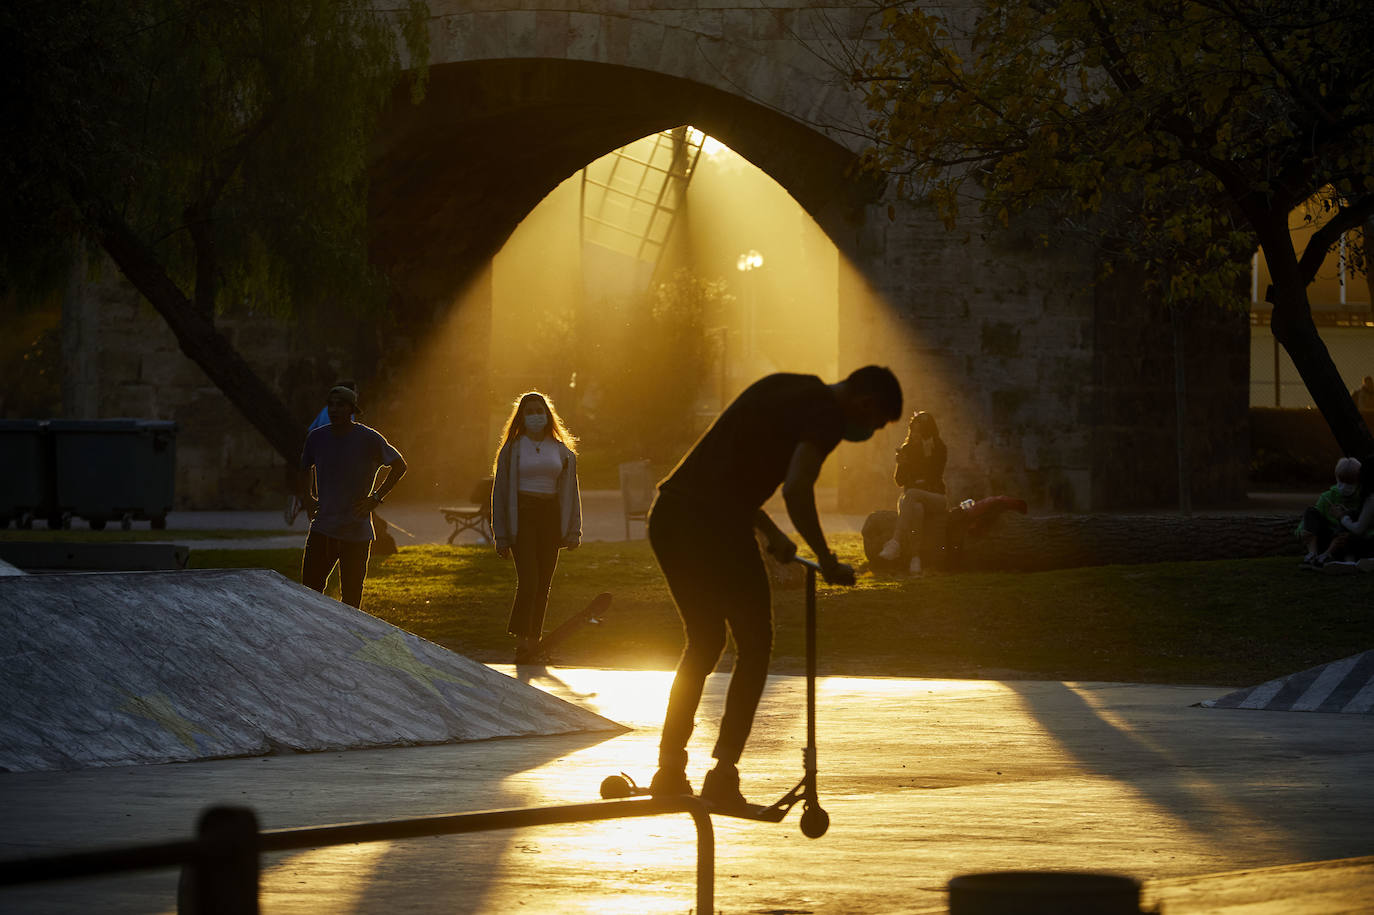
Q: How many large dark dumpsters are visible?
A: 2